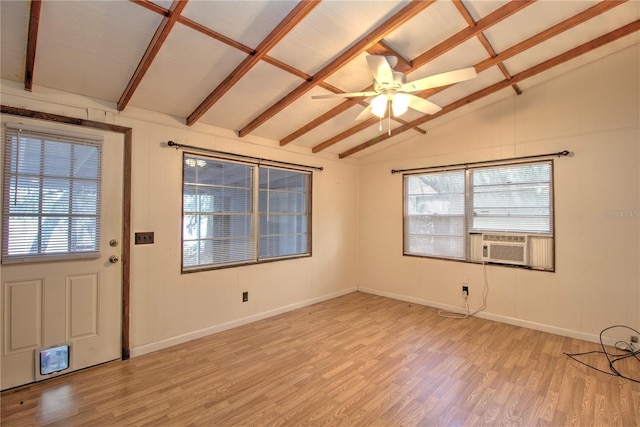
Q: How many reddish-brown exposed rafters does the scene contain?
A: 7